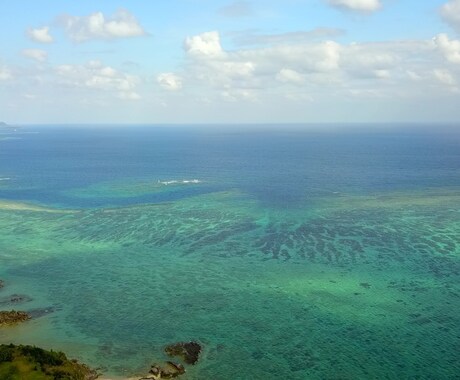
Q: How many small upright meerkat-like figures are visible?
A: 0